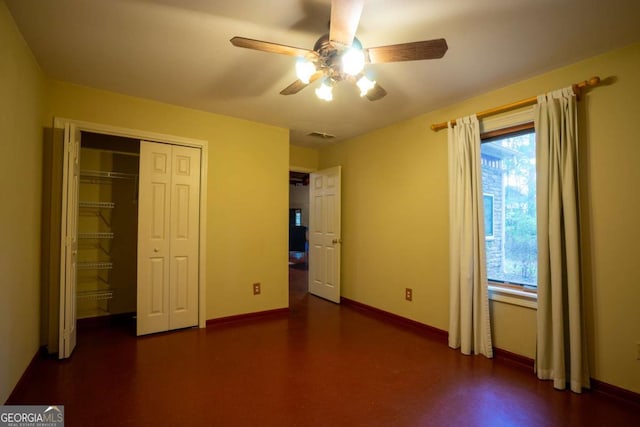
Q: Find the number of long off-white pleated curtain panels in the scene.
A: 2